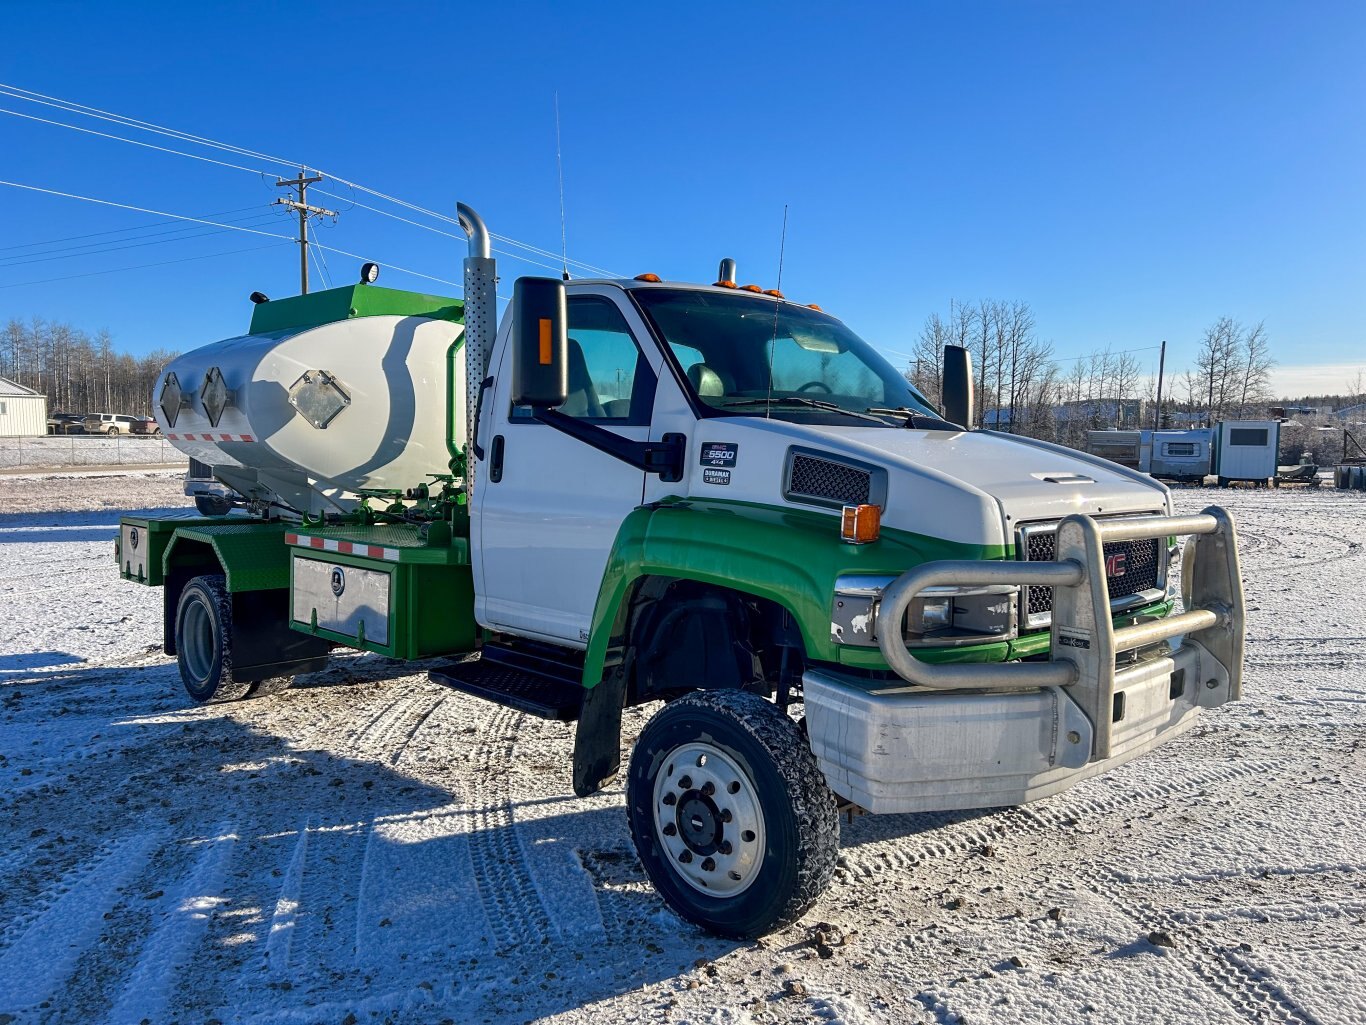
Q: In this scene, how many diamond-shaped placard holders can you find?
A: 3